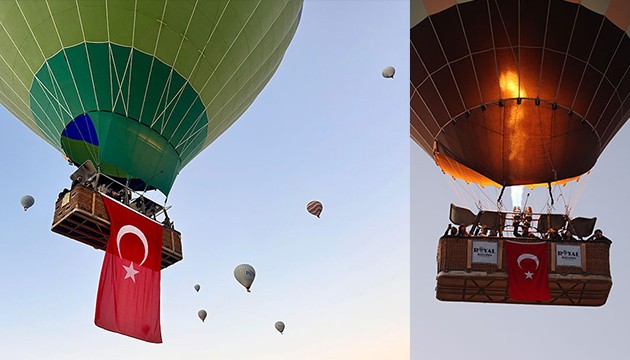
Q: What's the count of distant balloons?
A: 7